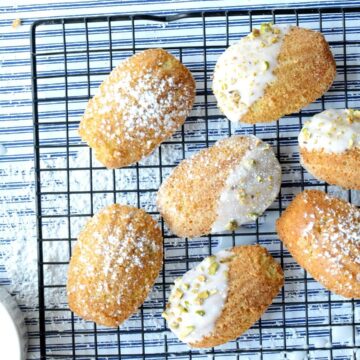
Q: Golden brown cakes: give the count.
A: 7